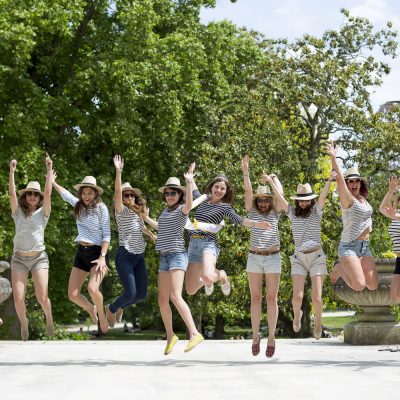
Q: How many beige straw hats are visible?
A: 7